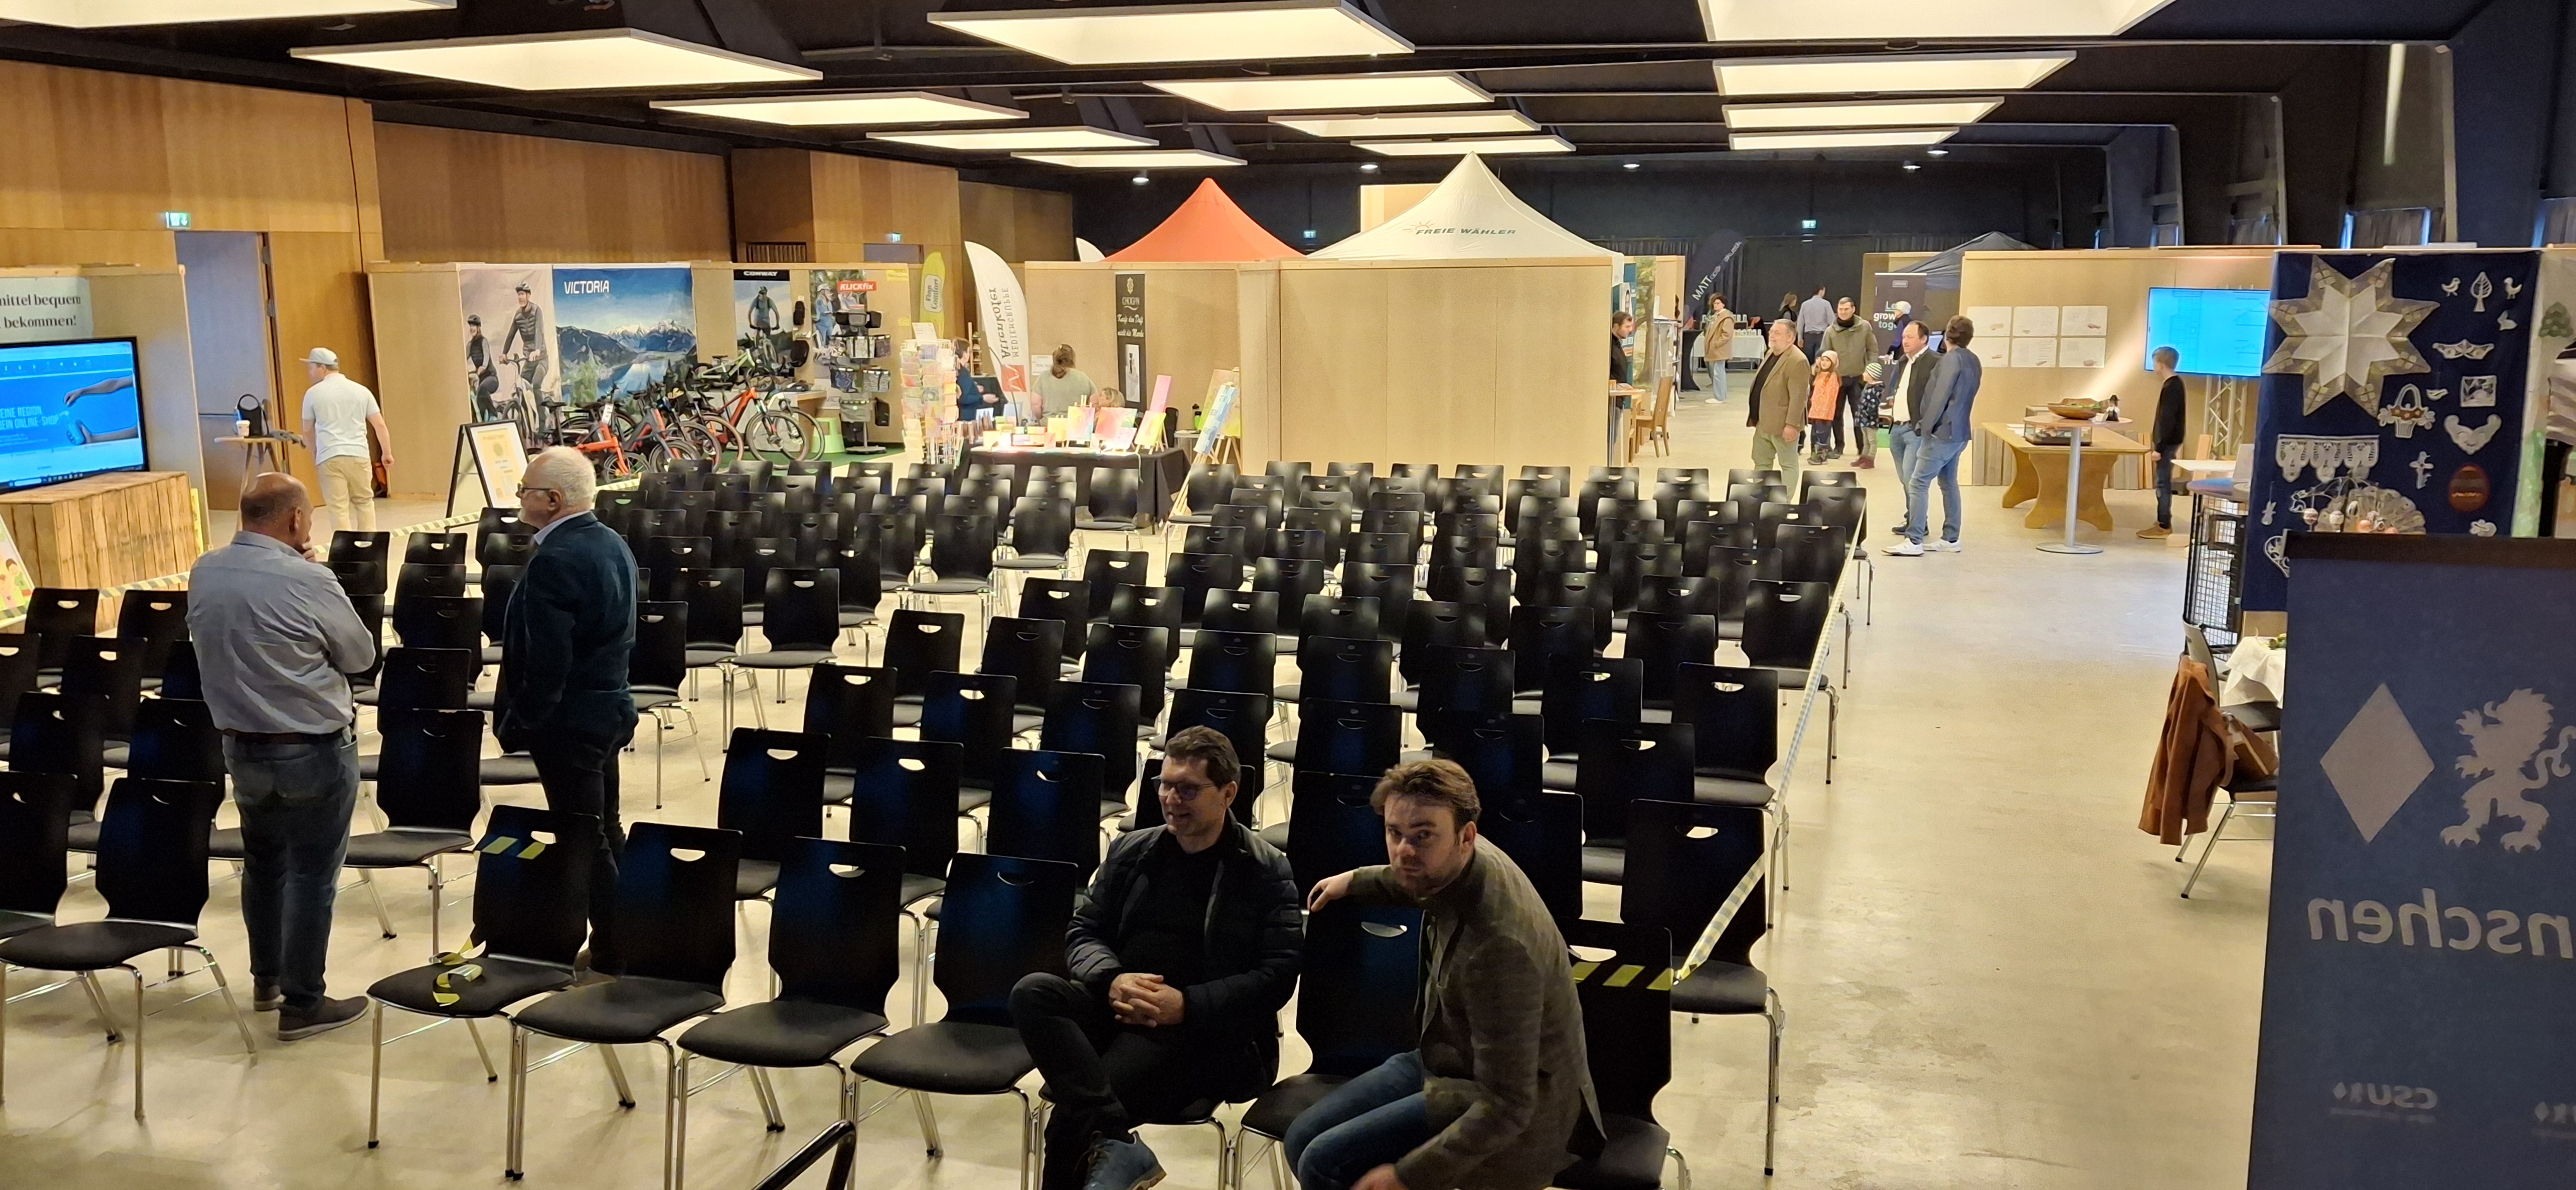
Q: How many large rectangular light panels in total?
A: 13